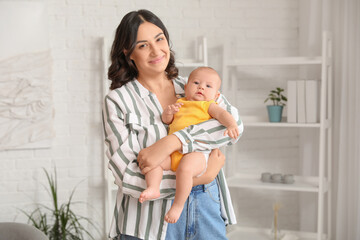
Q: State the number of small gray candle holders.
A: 3